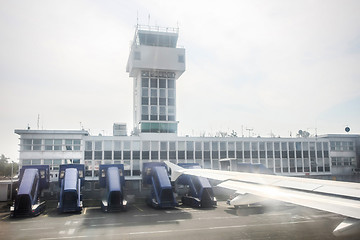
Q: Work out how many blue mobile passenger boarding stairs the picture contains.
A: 5